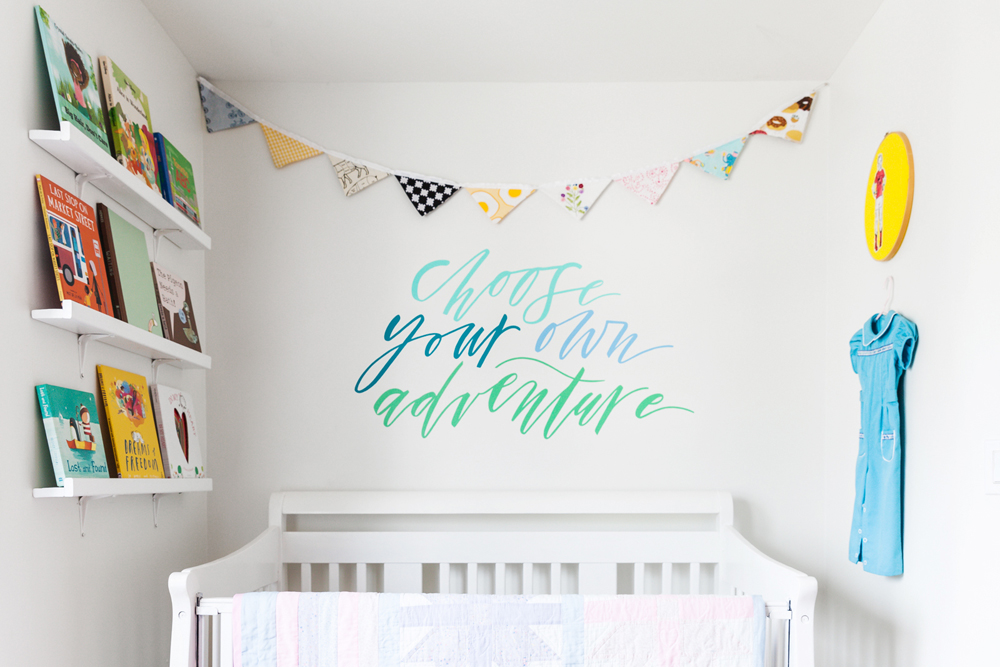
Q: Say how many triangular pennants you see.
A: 9